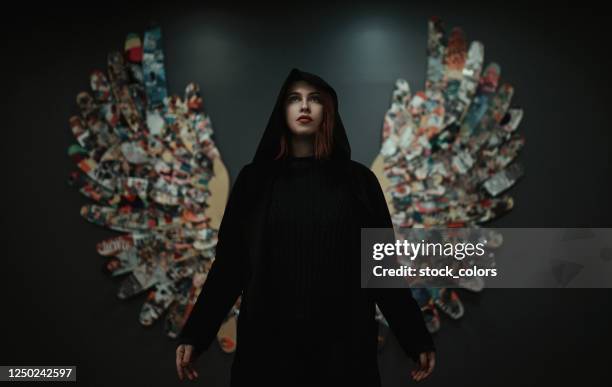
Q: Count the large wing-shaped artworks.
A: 2